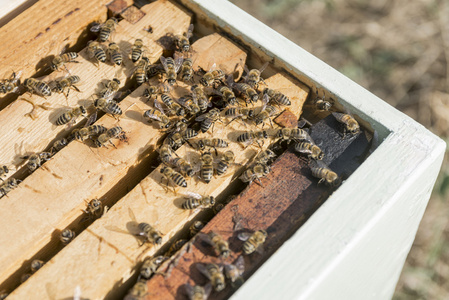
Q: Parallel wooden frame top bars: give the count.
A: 5